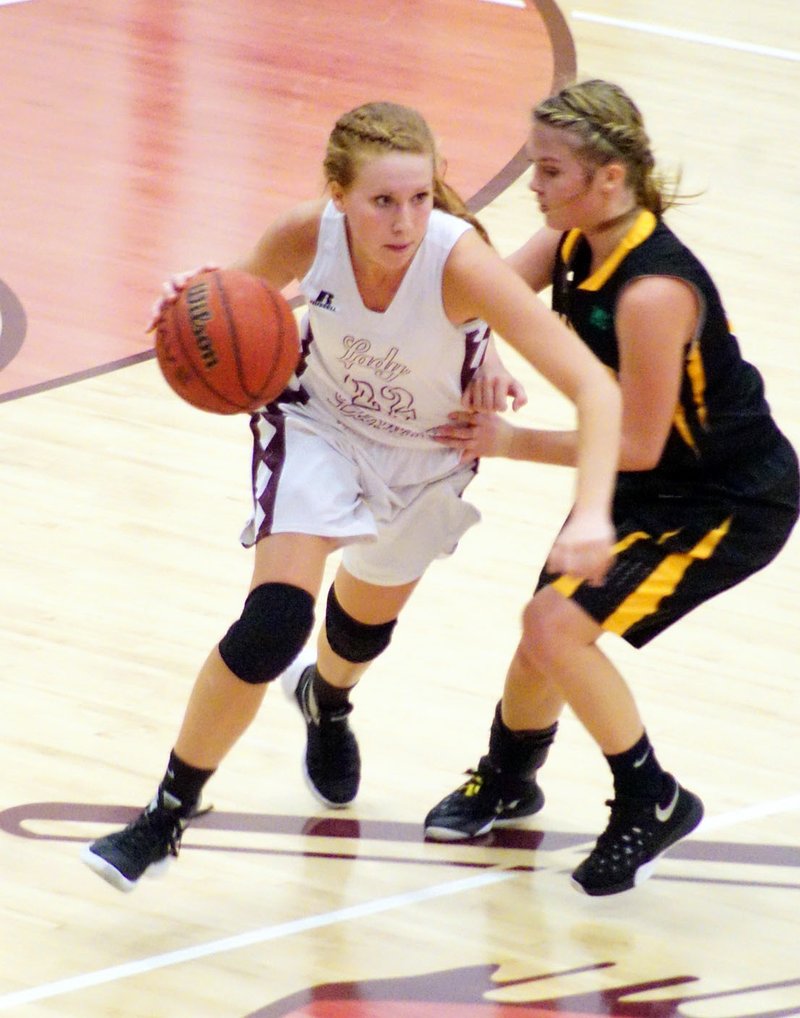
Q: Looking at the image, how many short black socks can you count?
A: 4